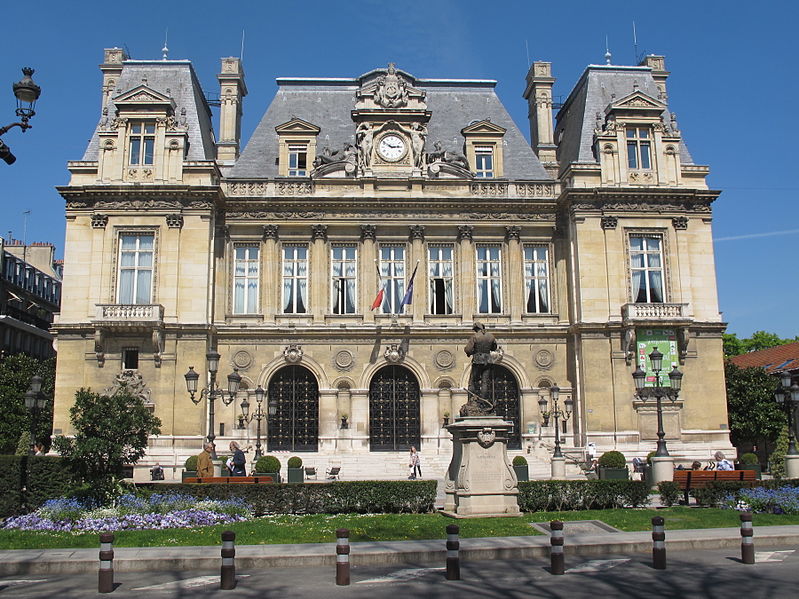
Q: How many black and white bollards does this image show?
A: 7